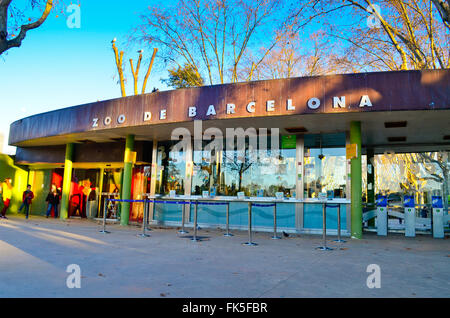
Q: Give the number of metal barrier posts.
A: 10